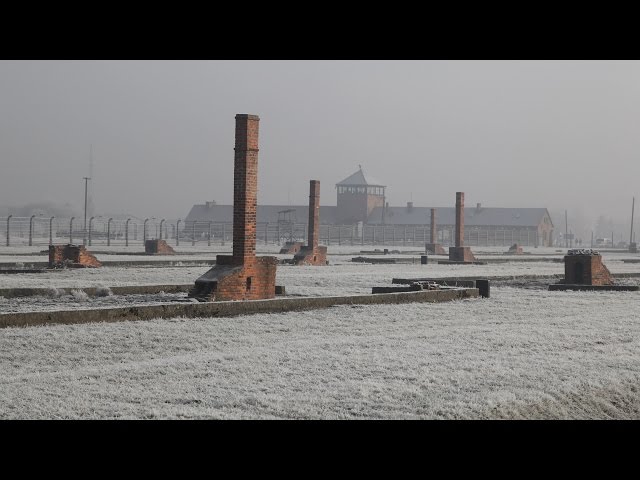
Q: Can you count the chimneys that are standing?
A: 4